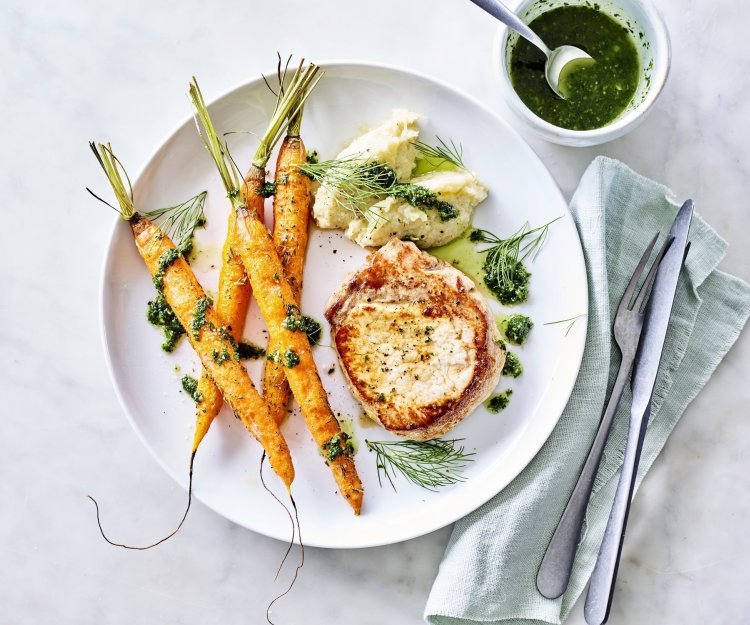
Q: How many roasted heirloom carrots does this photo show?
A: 4